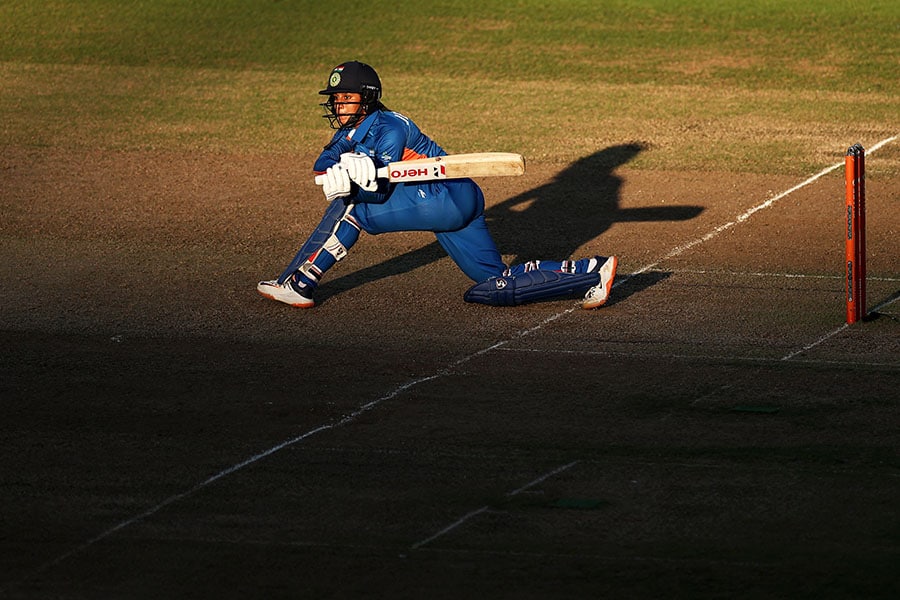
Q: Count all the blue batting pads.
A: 2